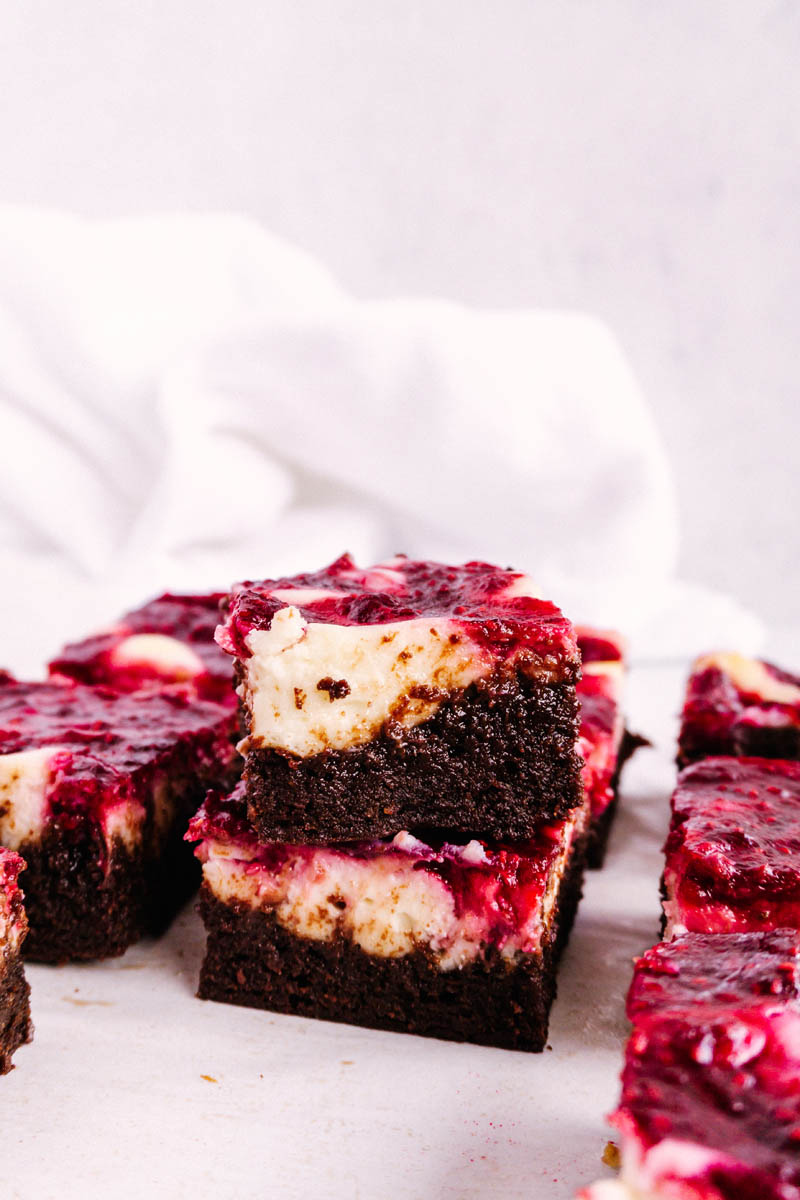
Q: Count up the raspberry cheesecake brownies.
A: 9